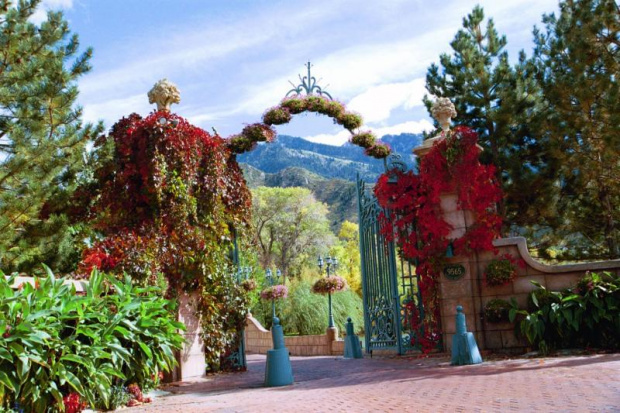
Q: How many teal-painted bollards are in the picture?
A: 3